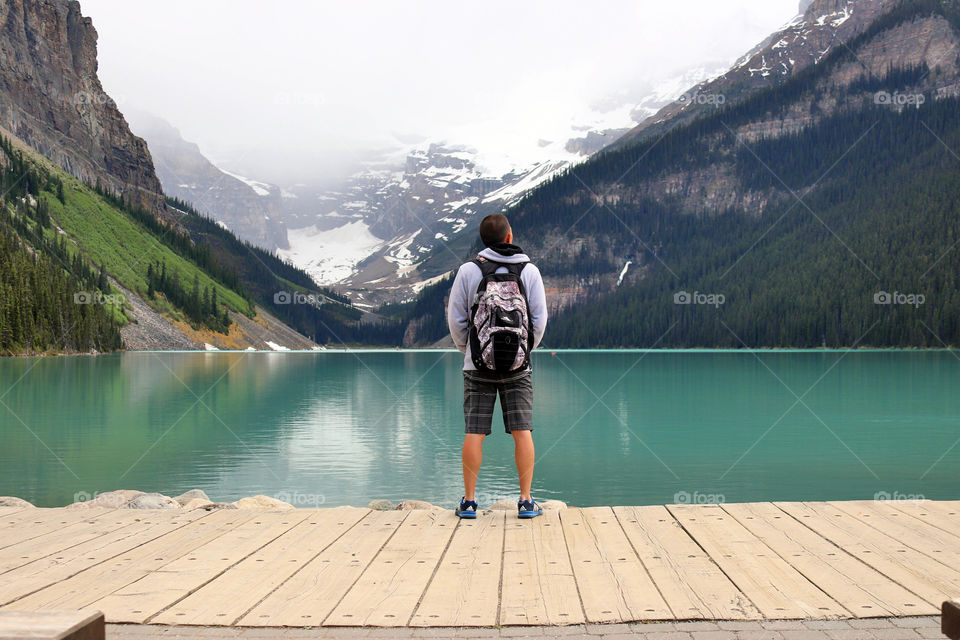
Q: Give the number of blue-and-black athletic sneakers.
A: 2